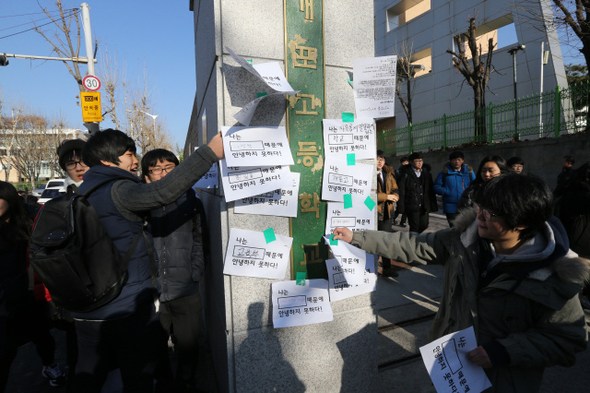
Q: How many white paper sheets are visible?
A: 15